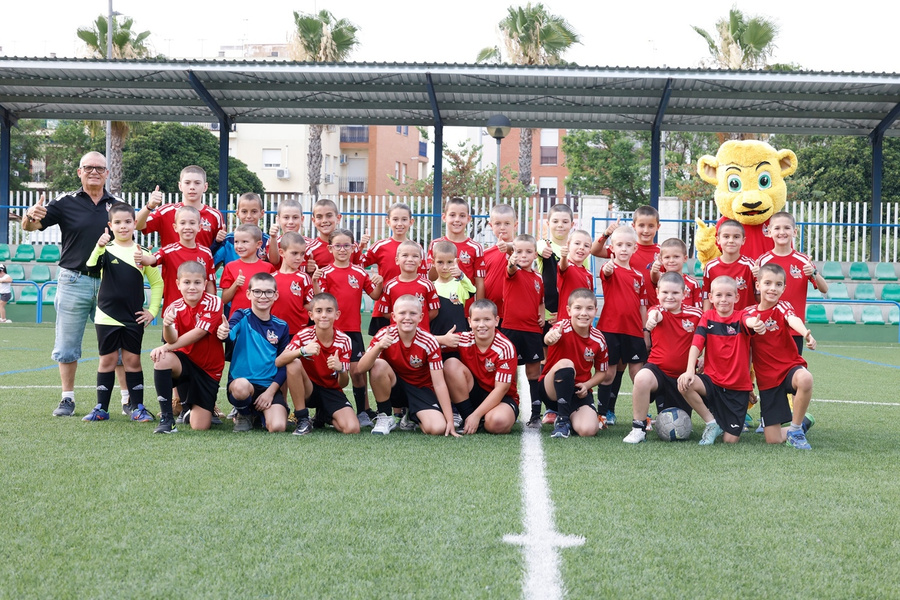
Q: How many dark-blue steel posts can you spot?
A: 5